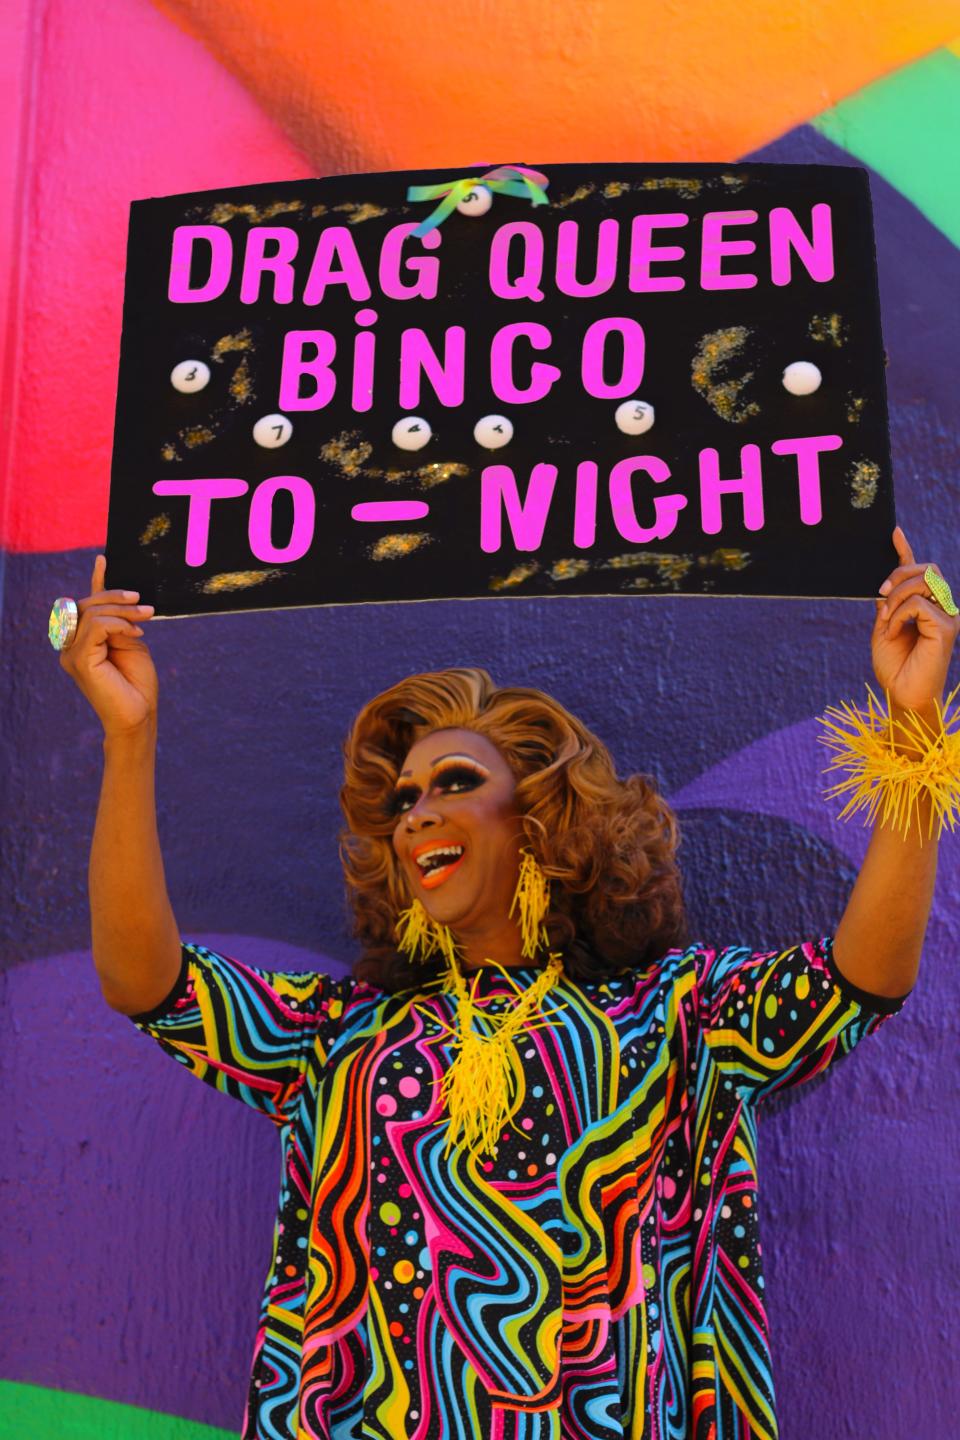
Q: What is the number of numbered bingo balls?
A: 6